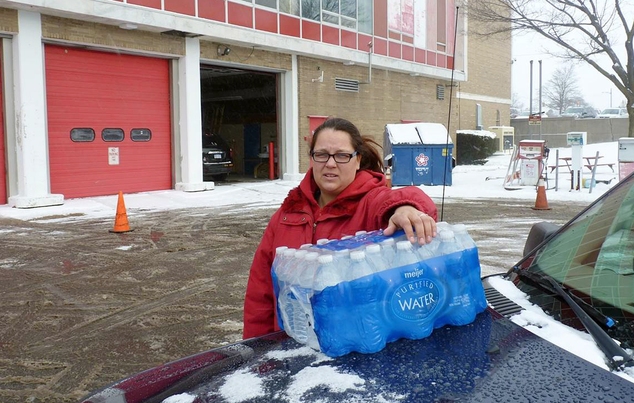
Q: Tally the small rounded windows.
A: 3